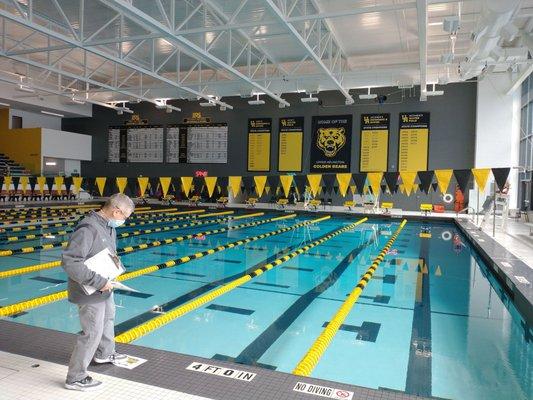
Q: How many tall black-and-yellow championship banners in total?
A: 4